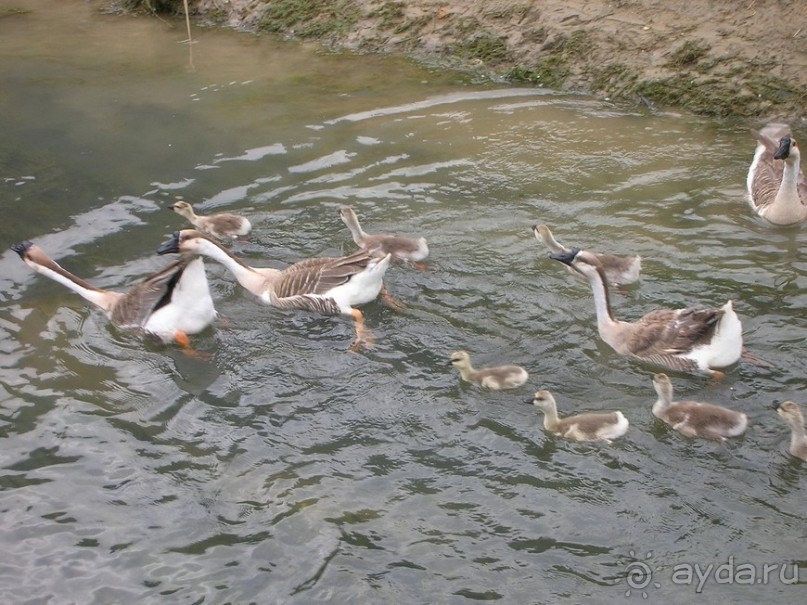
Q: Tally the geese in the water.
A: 11